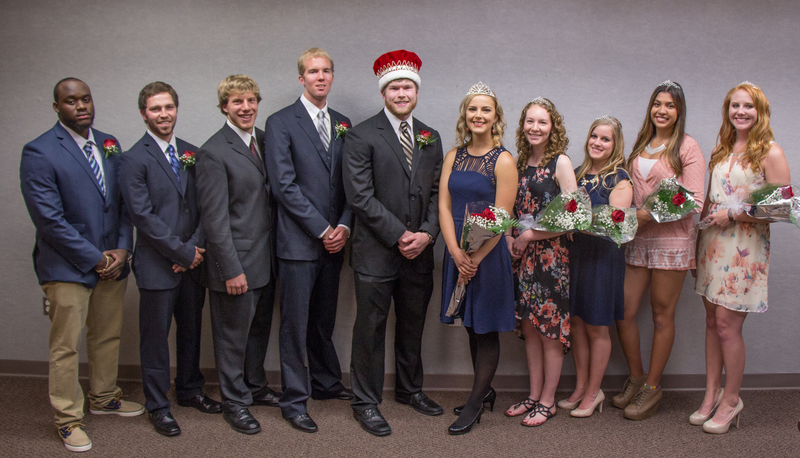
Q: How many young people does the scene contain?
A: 10